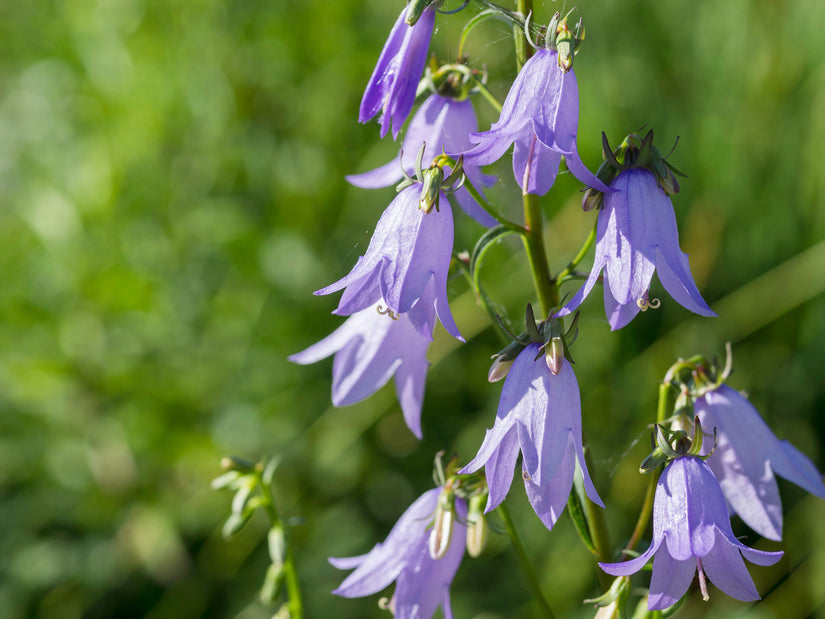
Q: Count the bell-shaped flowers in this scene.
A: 10